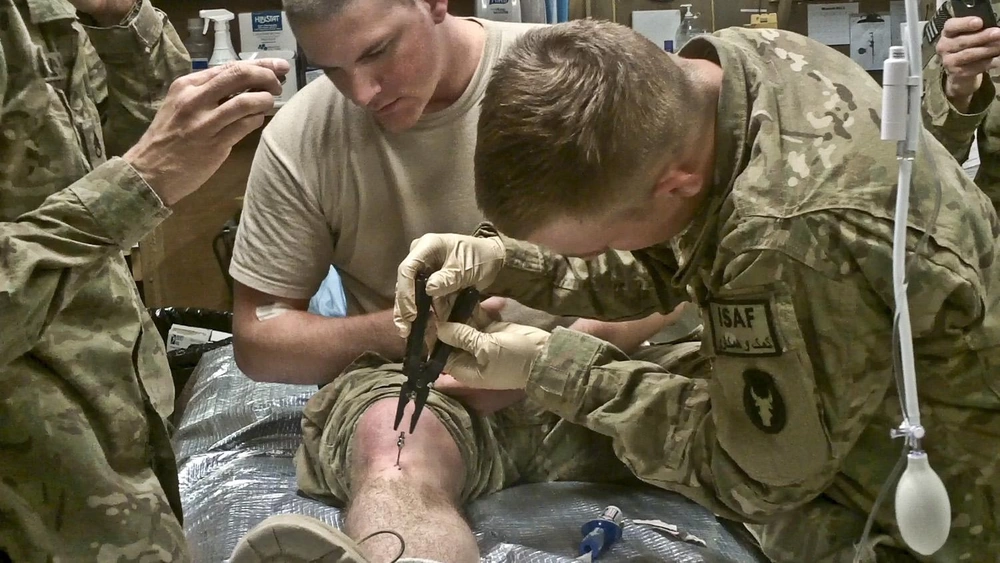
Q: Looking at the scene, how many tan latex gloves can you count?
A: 2